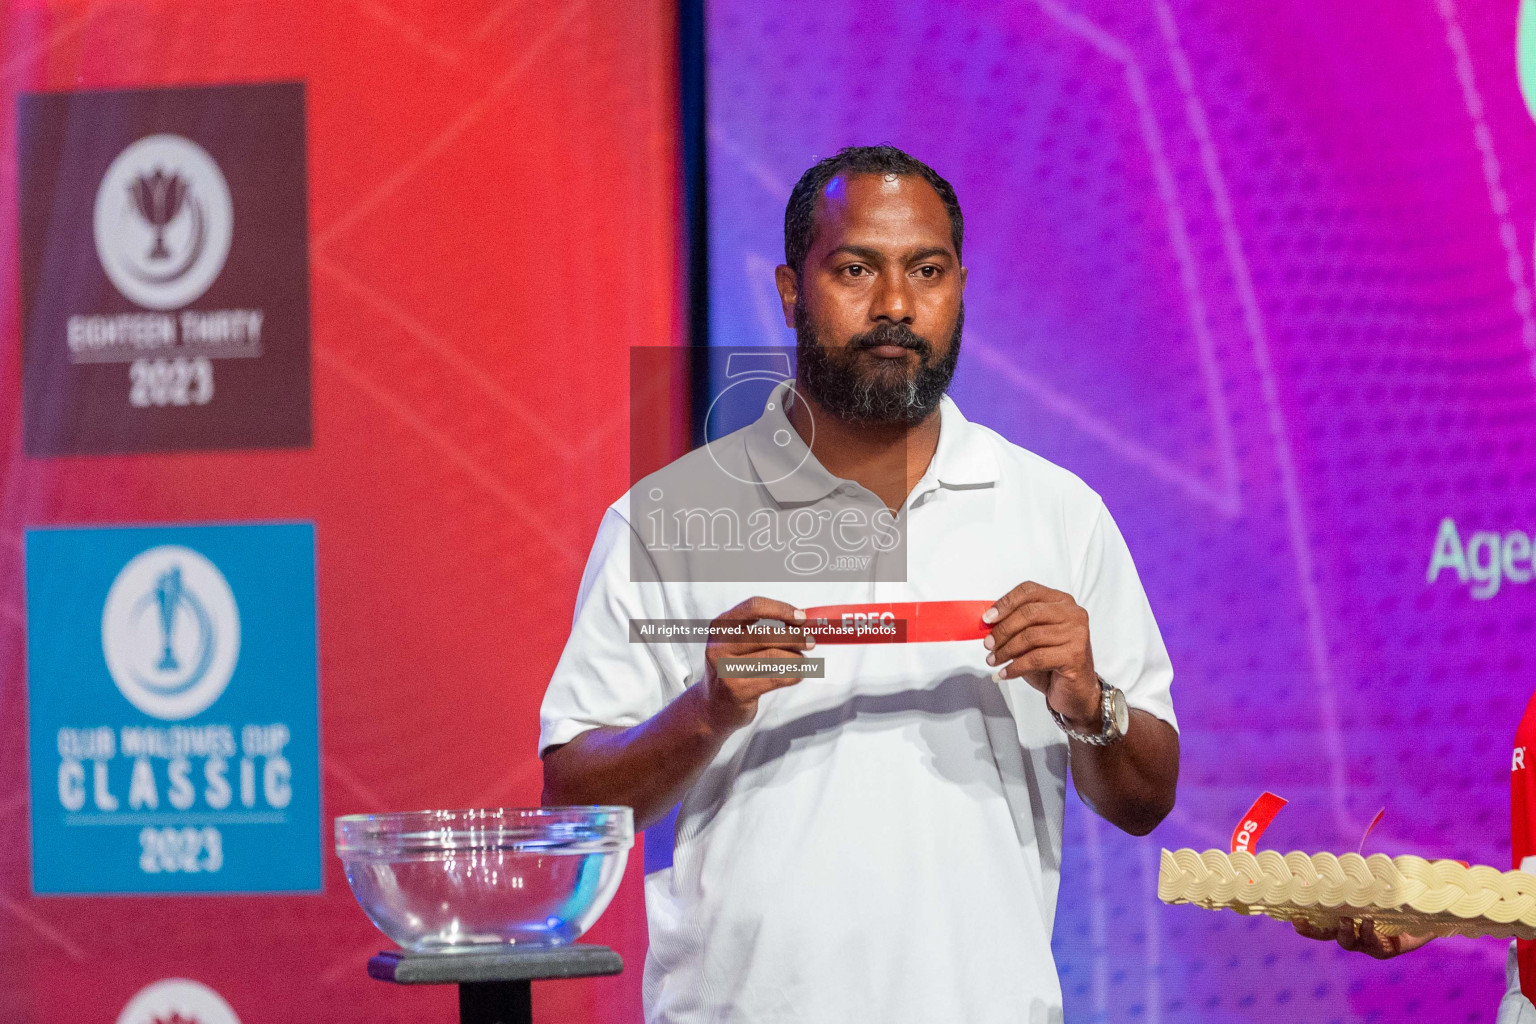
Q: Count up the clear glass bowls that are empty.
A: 1